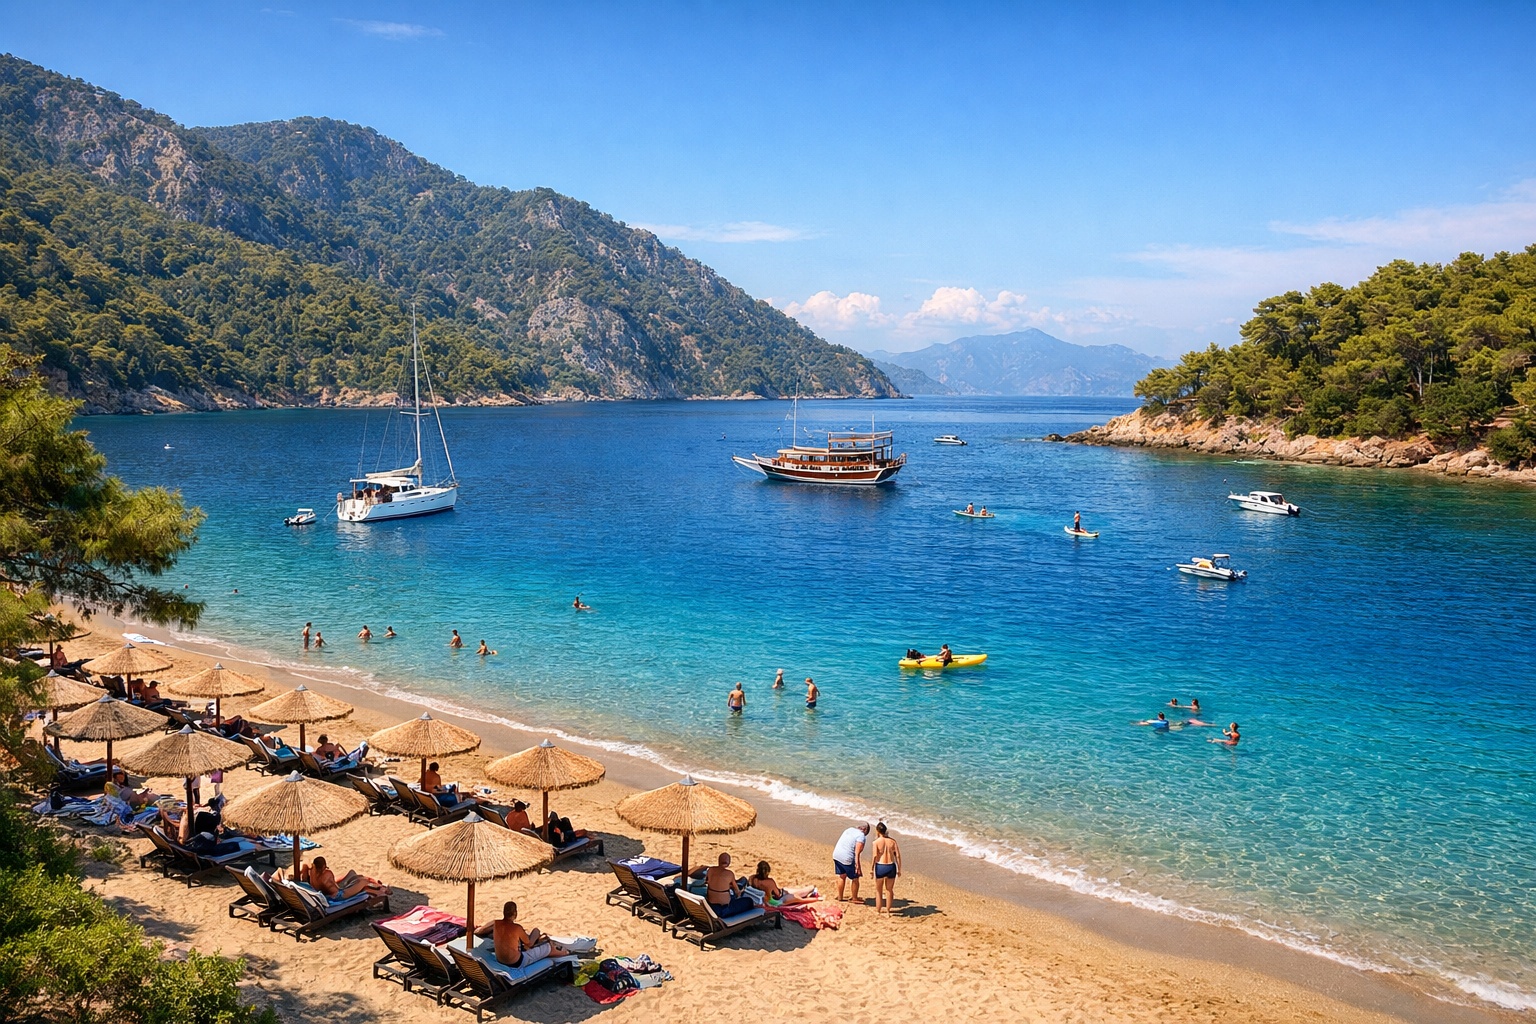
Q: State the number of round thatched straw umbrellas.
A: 12